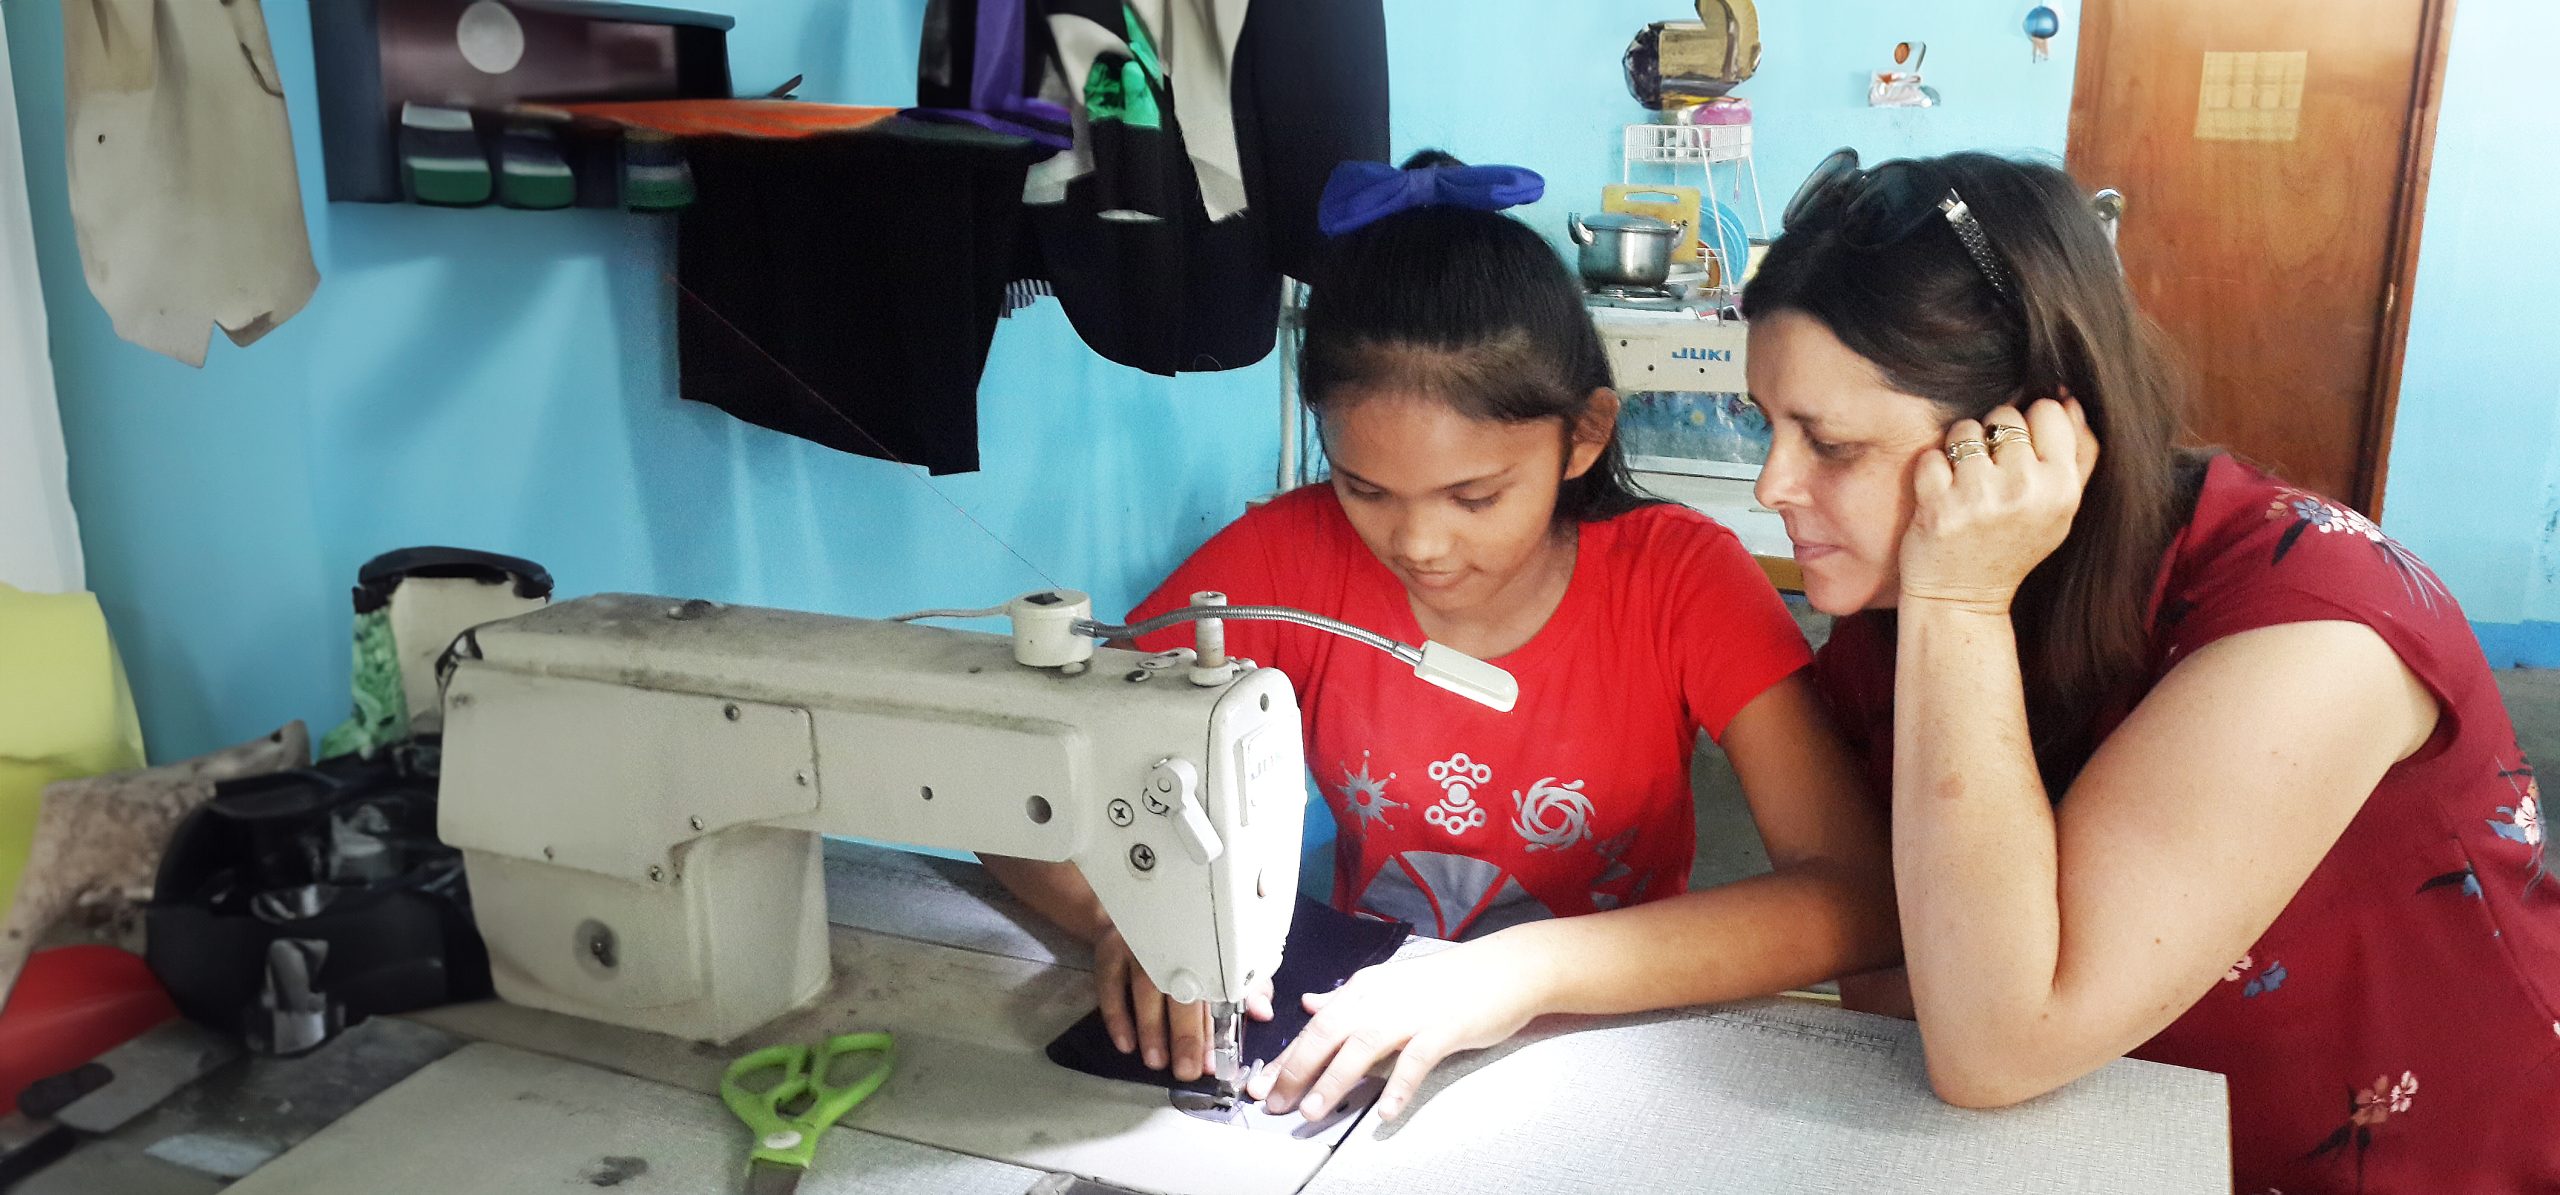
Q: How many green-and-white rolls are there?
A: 3